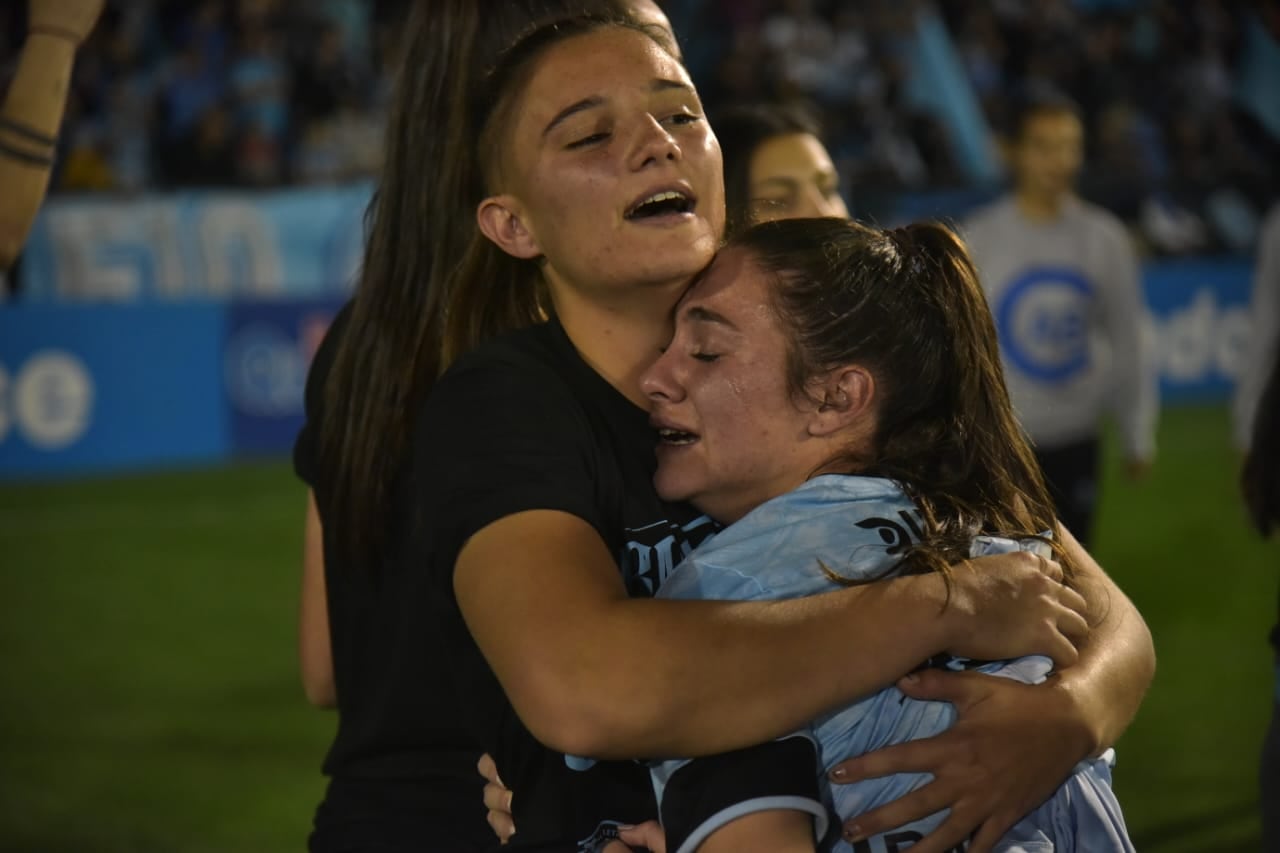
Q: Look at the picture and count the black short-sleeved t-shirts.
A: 2